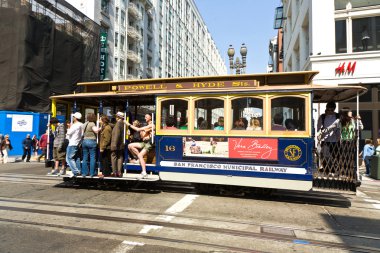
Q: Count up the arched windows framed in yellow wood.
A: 4